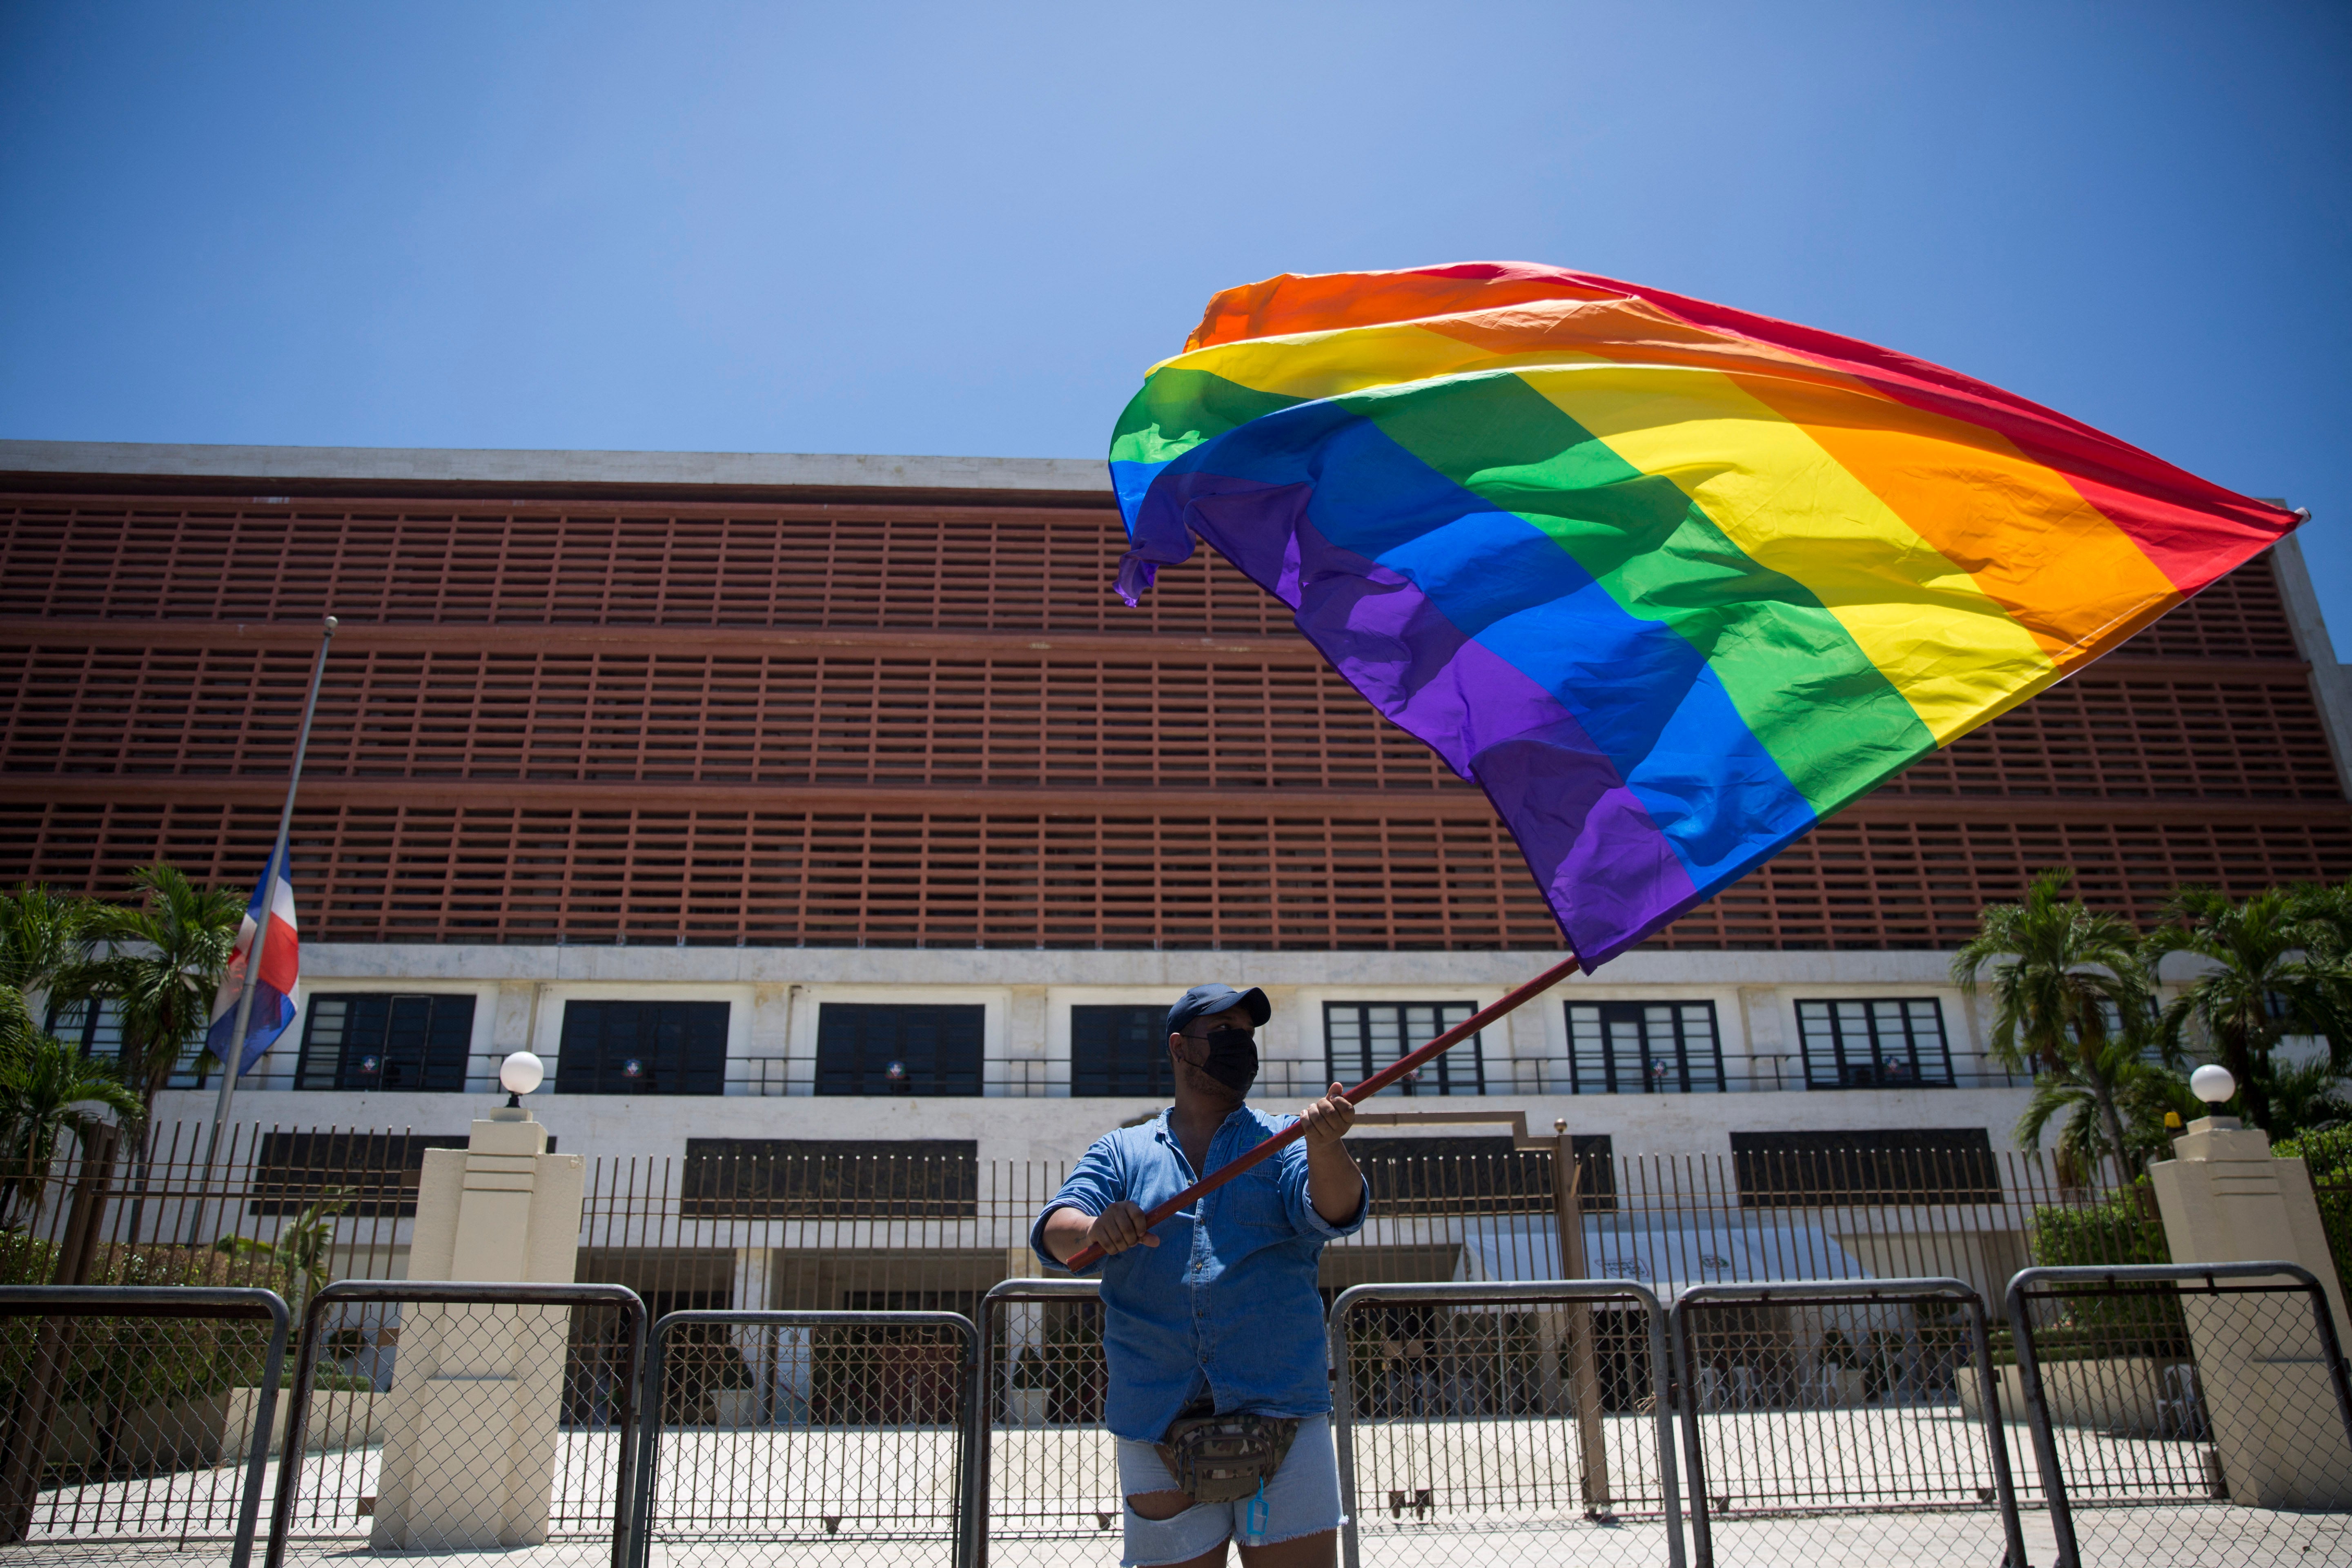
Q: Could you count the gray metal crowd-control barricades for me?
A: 7